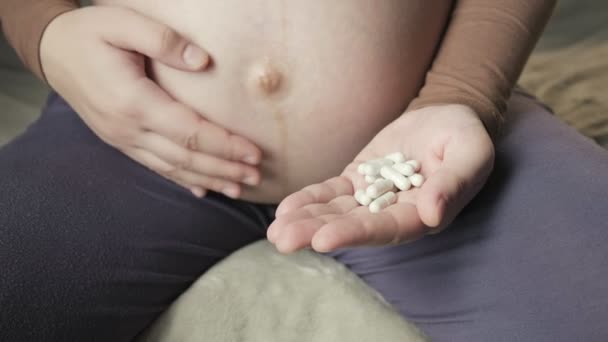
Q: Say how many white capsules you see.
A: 11